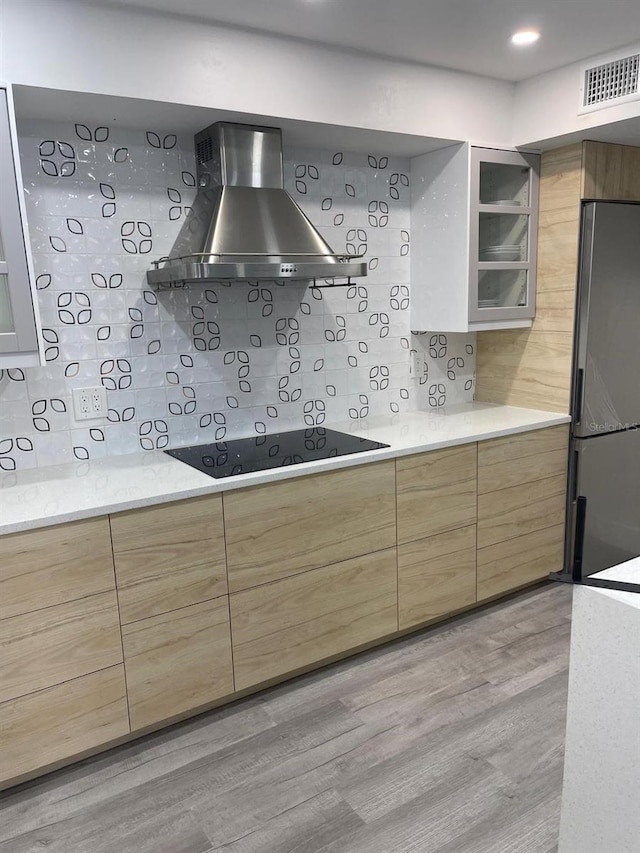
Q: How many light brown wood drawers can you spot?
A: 12